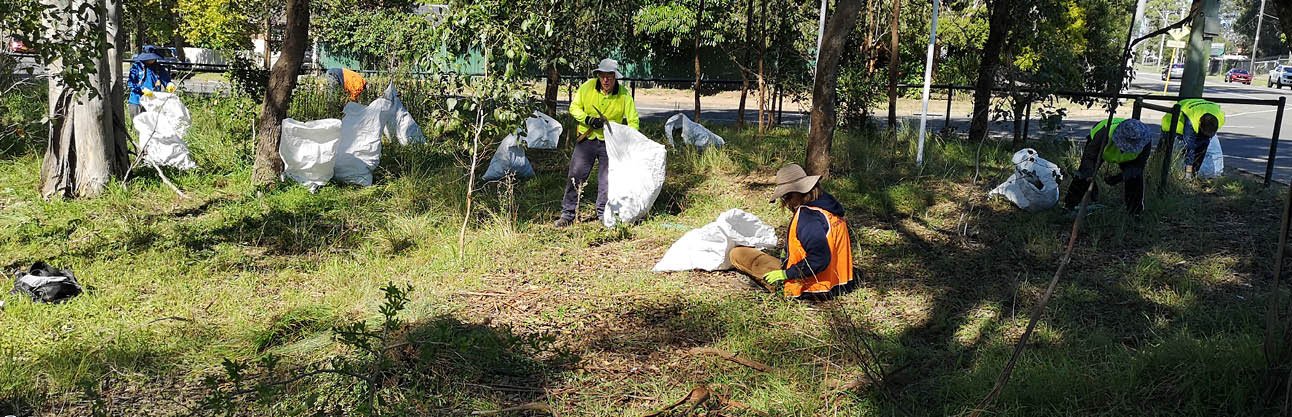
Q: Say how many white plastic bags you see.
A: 11